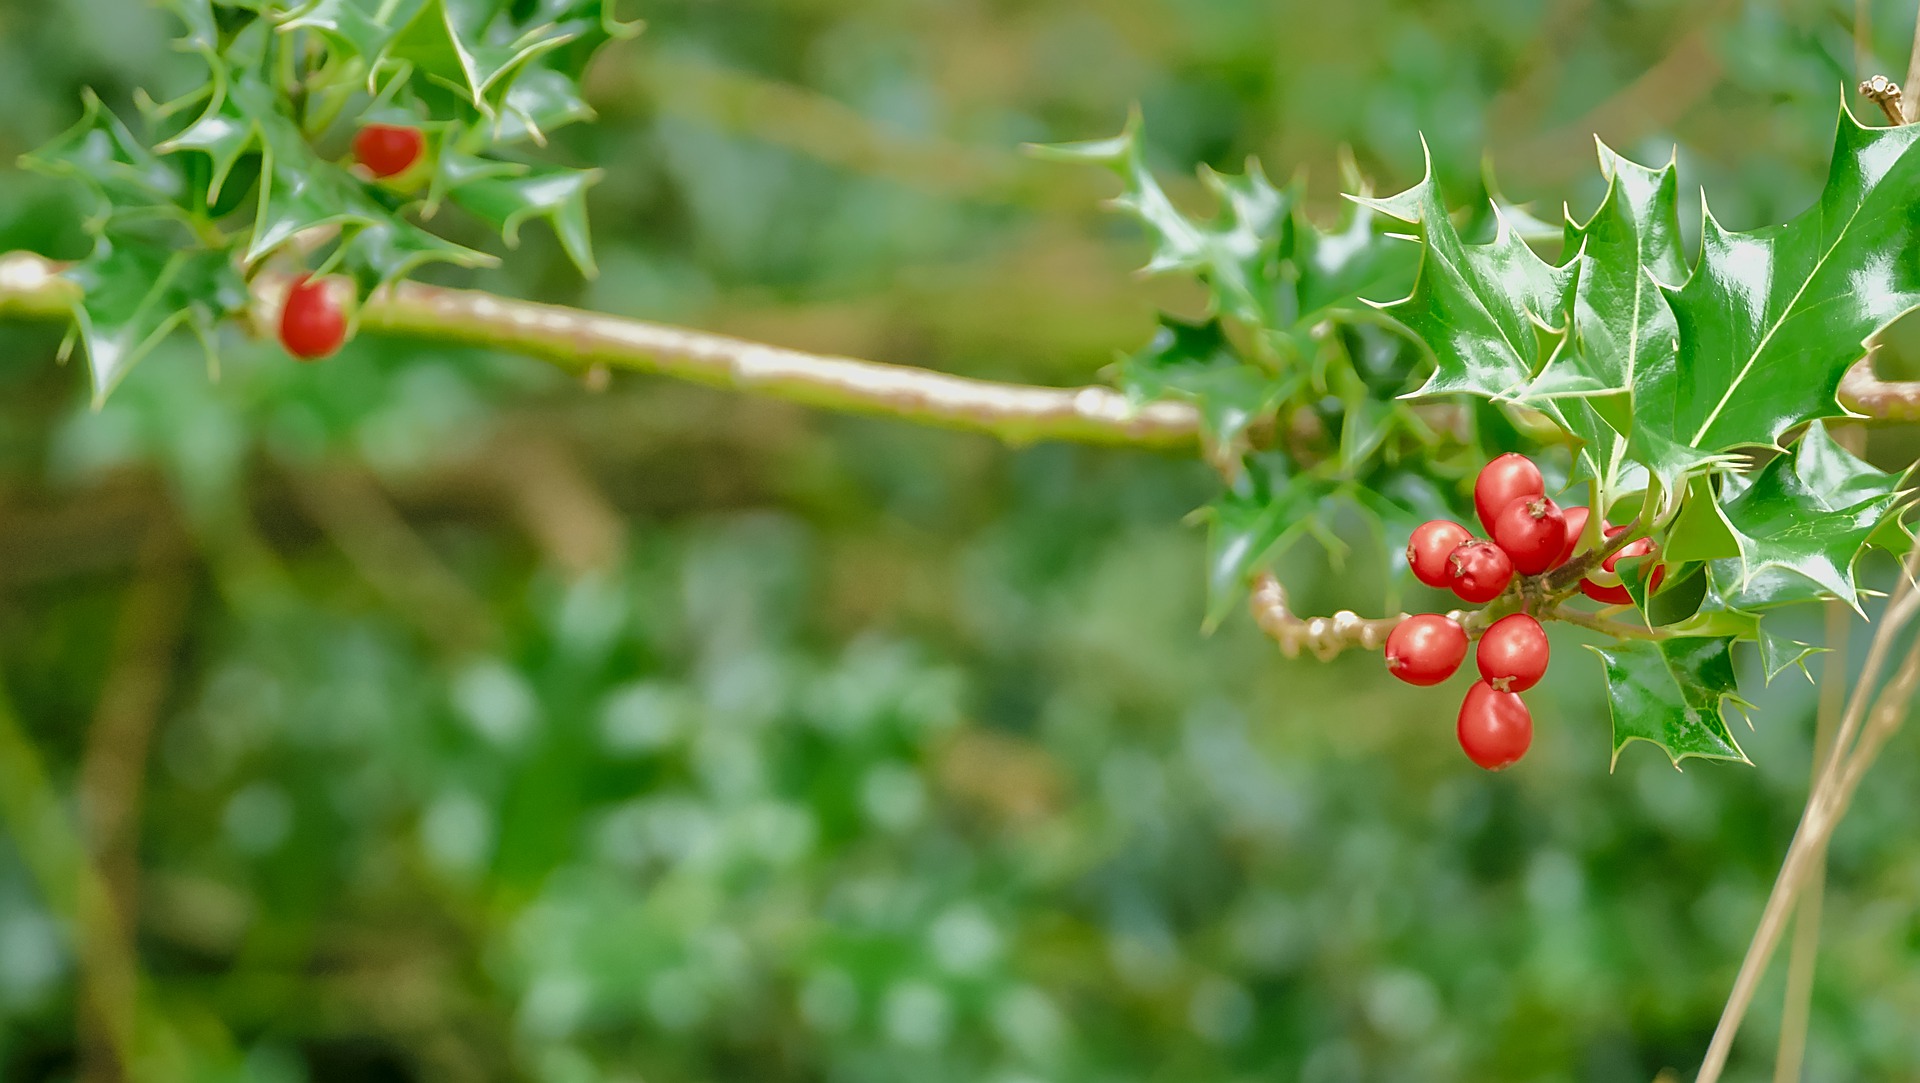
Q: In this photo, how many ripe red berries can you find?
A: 11